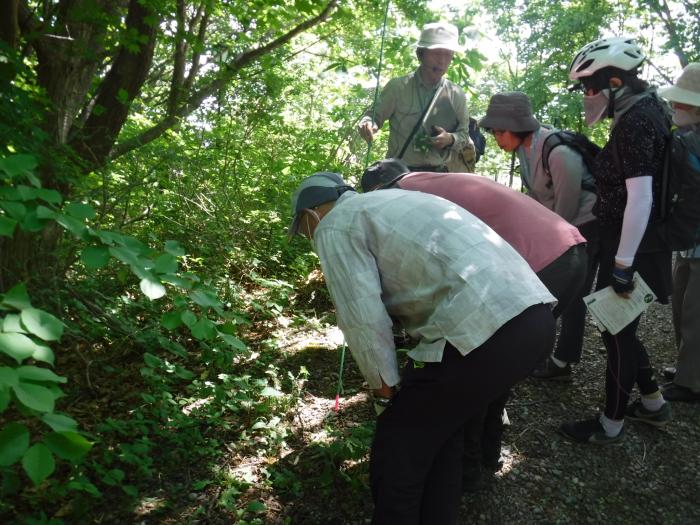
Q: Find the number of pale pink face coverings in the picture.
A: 2